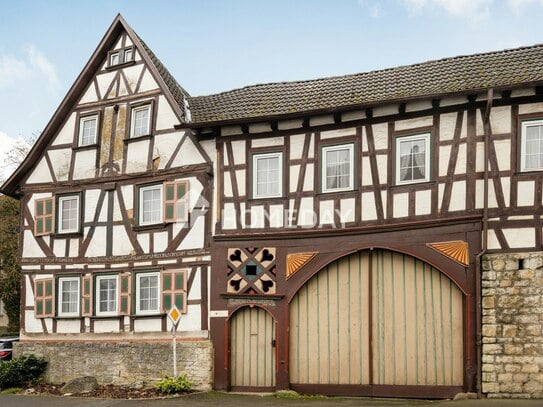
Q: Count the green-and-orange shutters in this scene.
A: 6